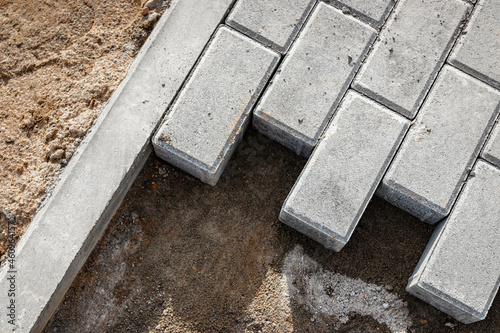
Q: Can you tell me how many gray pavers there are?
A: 10